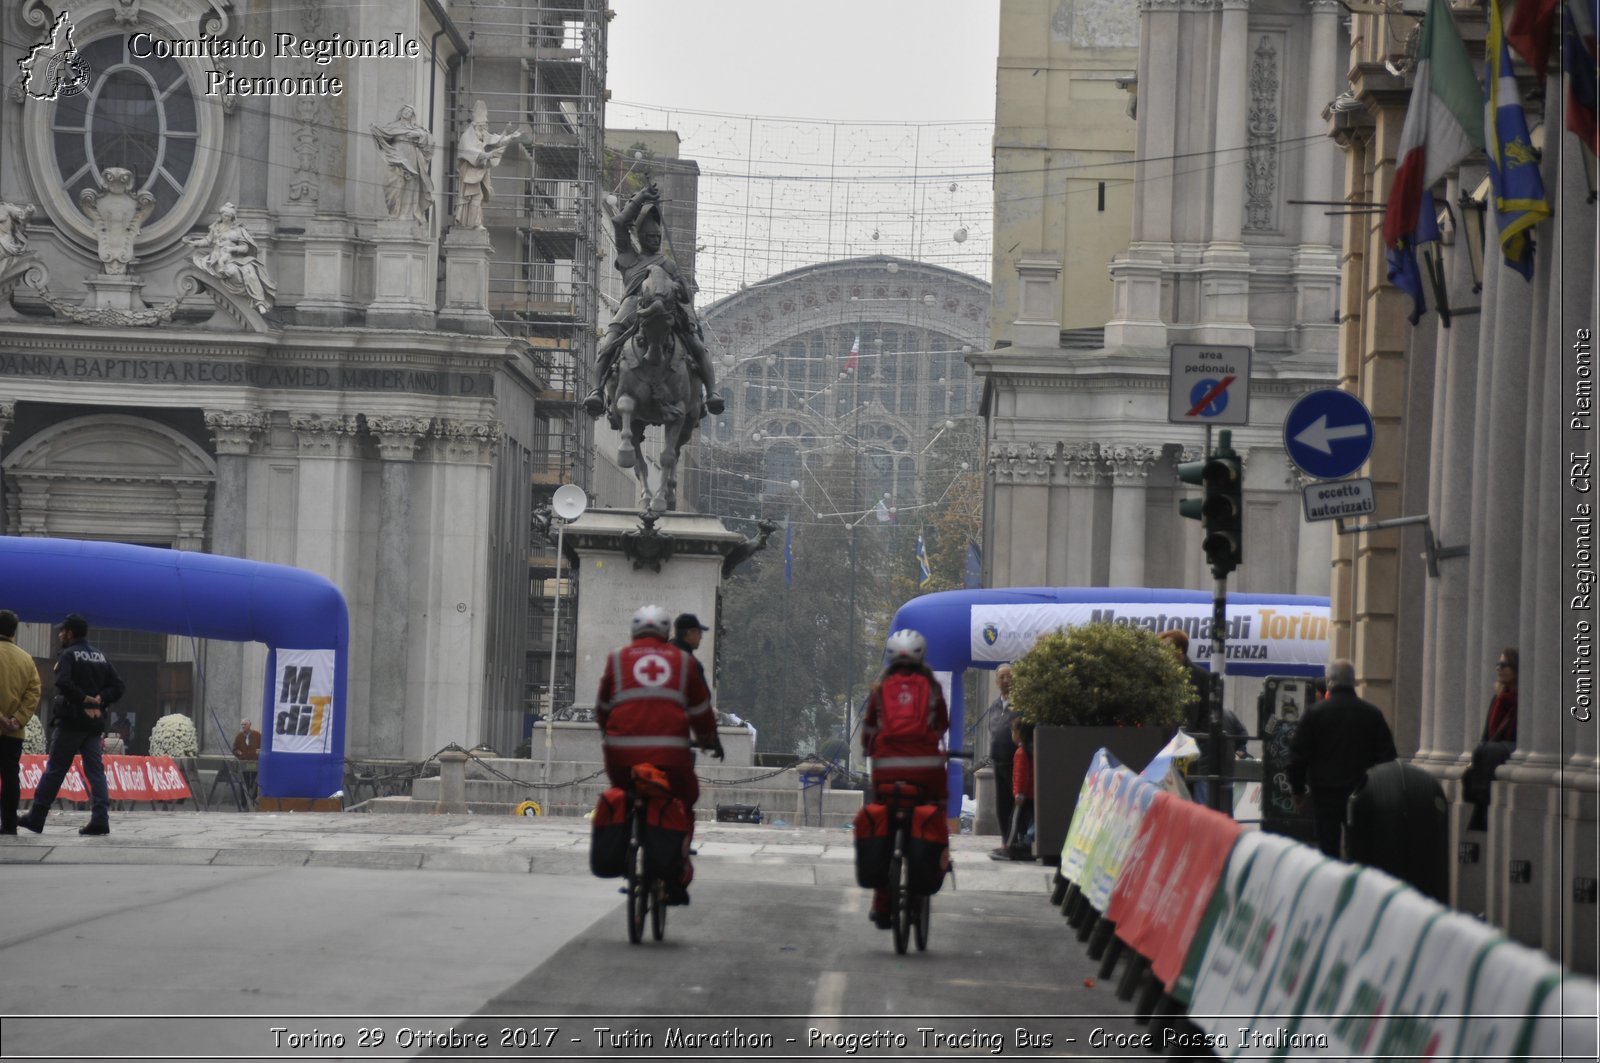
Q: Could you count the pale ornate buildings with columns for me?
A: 2